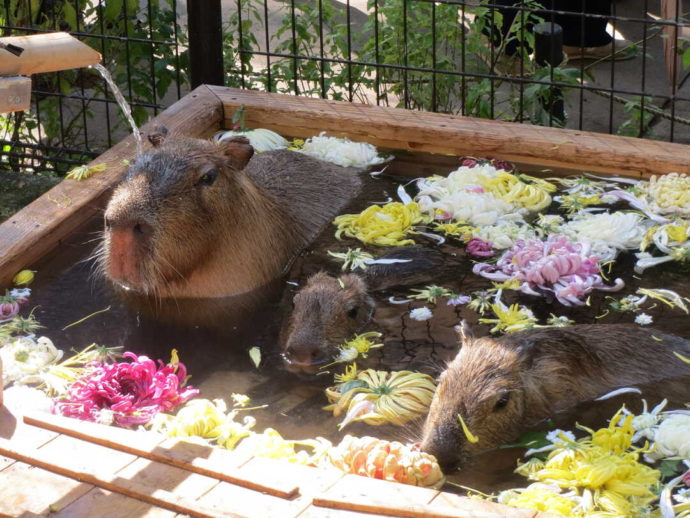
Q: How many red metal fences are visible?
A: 0